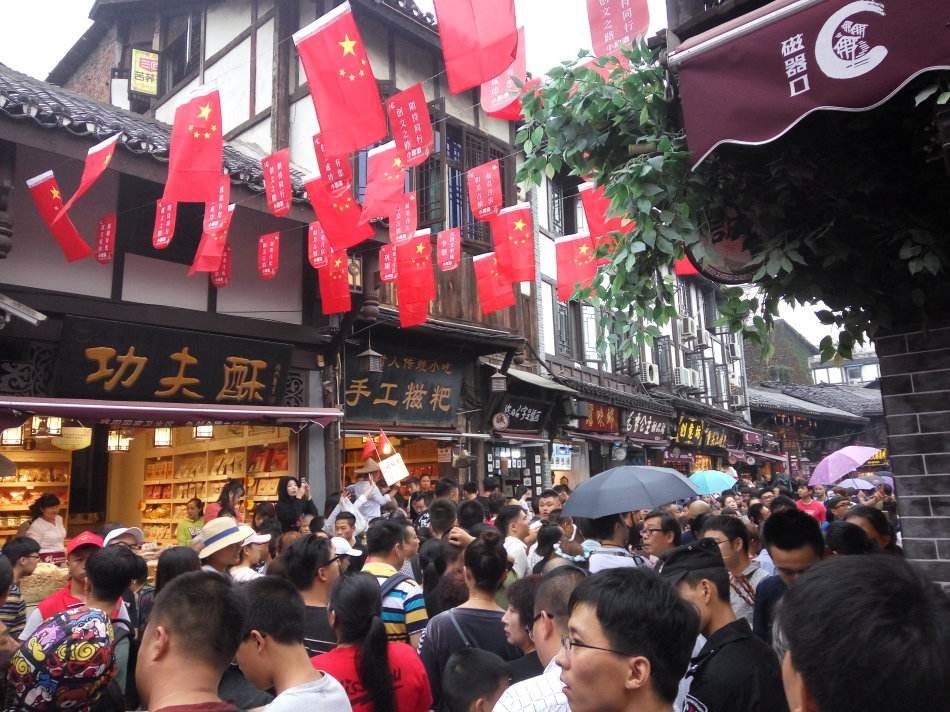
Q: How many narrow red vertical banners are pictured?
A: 15